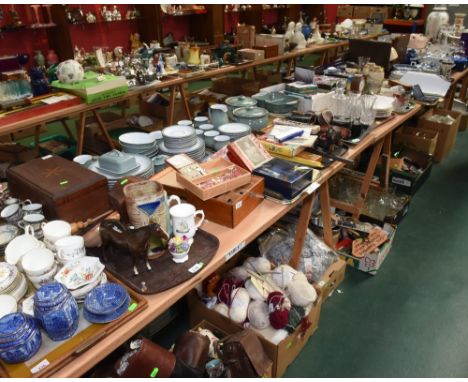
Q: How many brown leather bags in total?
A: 3